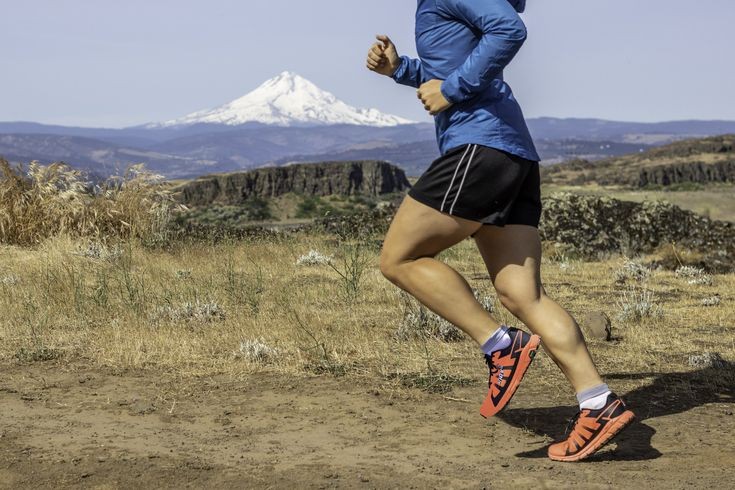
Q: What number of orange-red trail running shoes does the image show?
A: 2